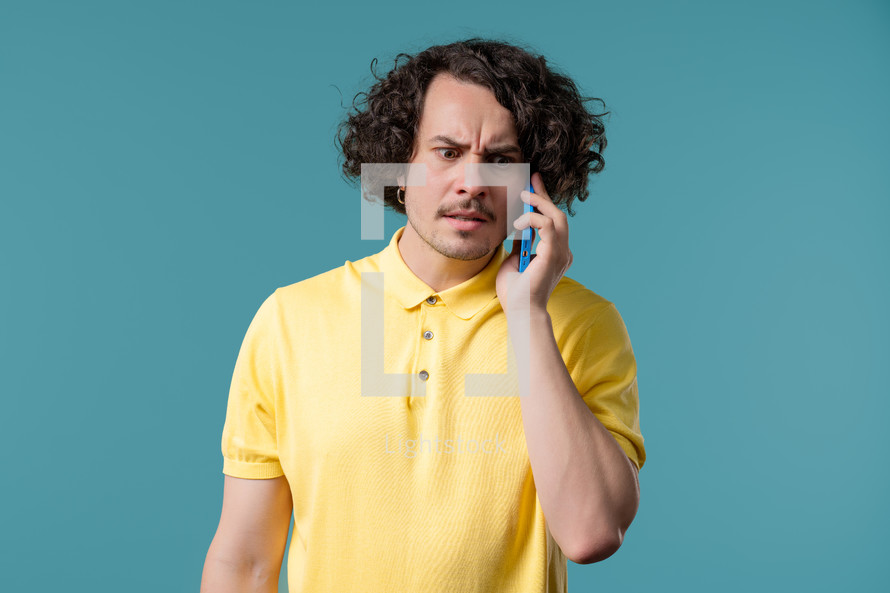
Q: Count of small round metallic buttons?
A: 3